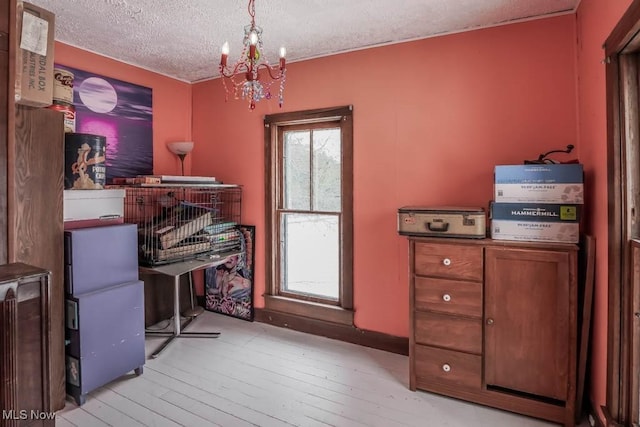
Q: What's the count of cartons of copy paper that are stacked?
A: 2